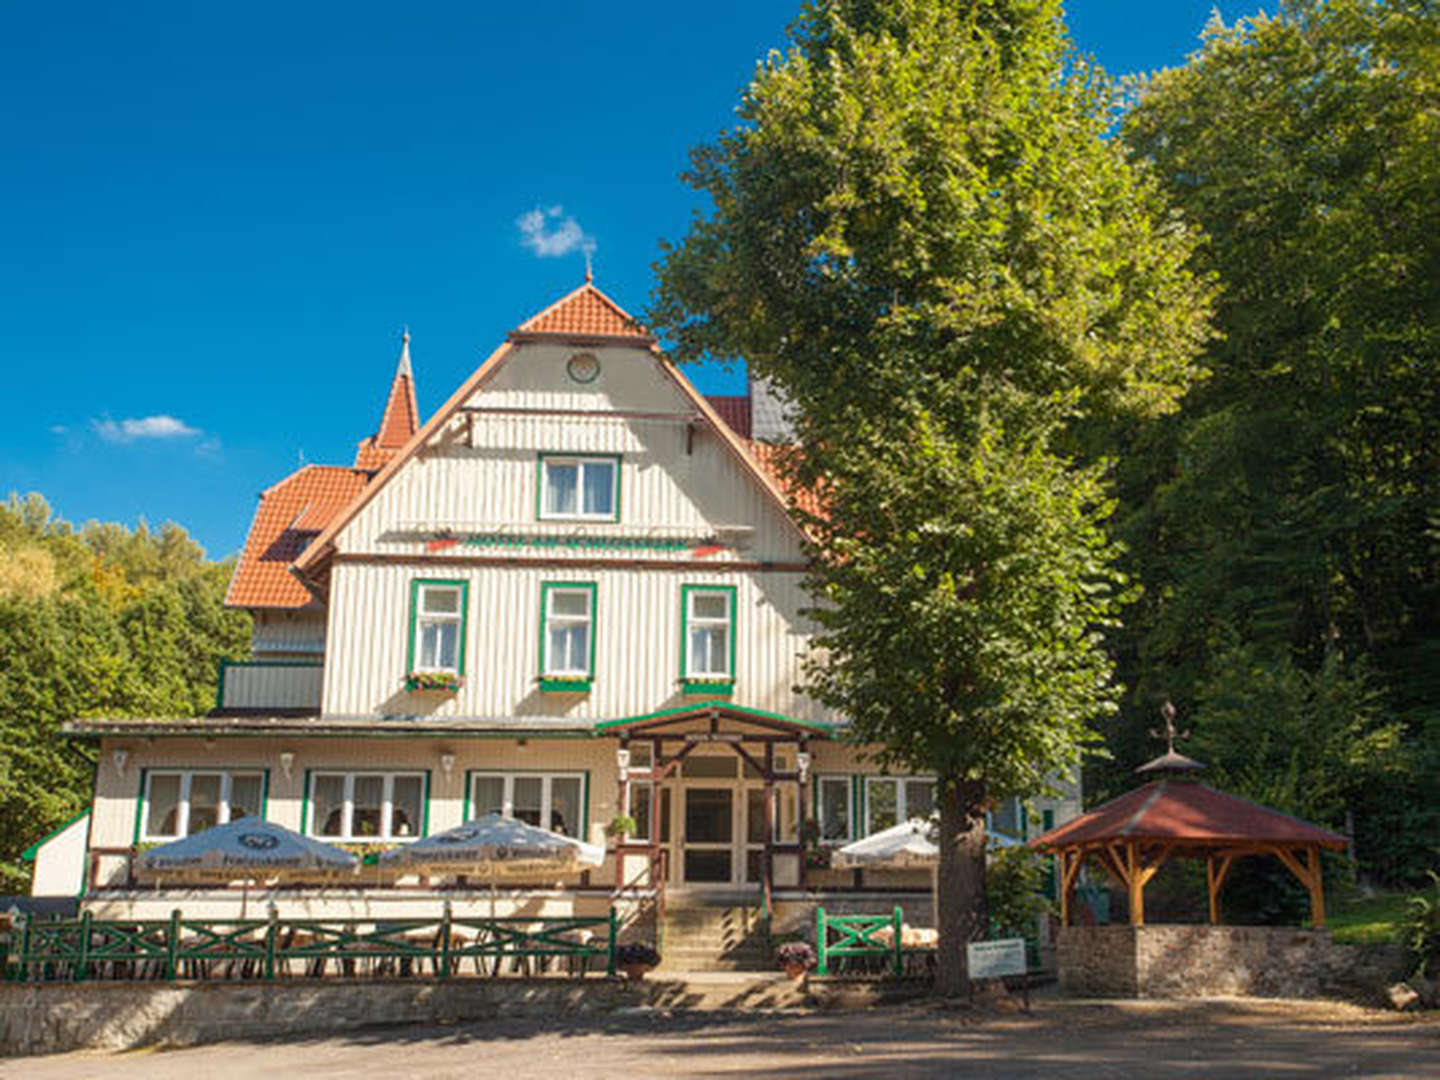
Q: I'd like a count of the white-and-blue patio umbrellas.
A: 3